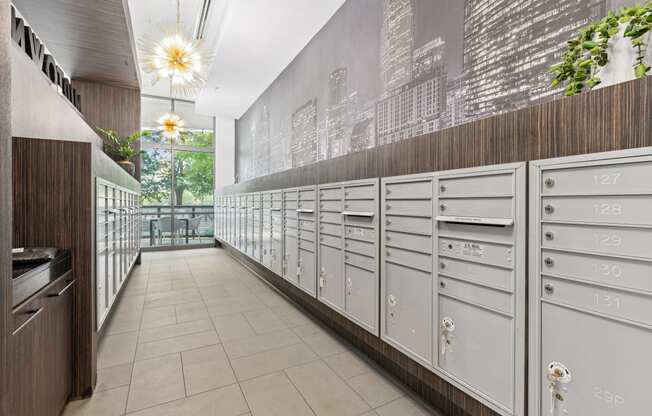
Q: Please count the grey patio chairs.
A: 2